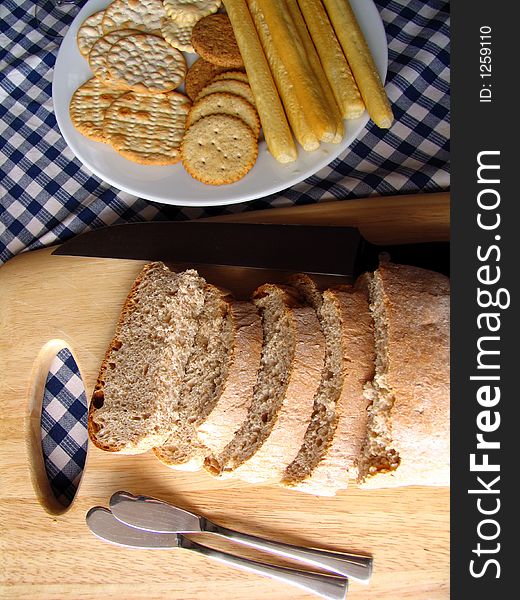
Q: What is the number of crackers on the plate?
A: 14